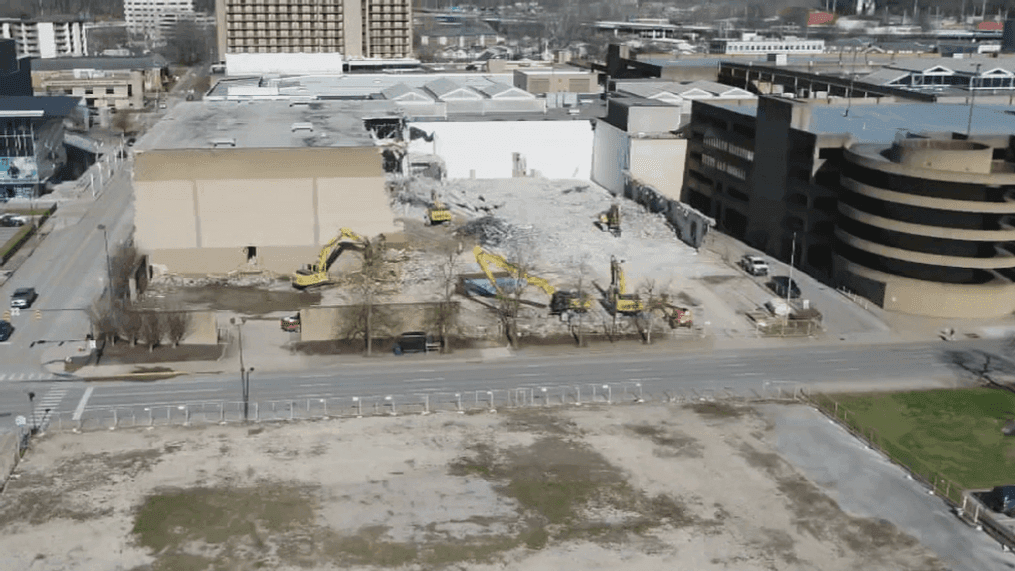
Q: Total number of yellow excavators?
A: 5